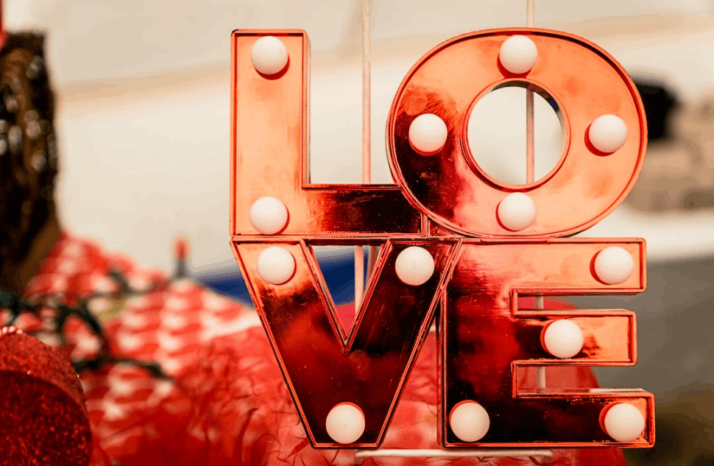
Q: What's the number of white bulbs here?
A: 13